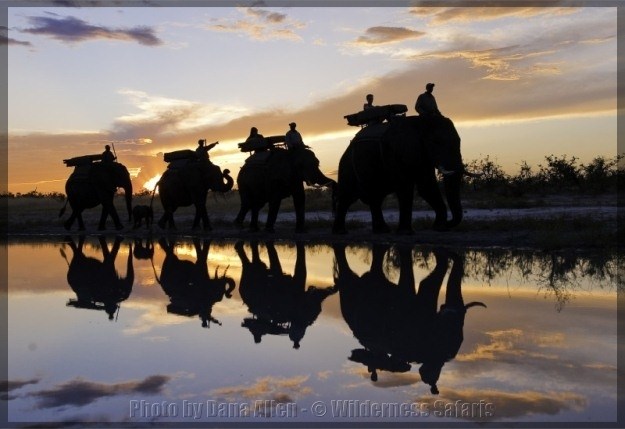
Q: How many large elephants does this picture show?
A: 4